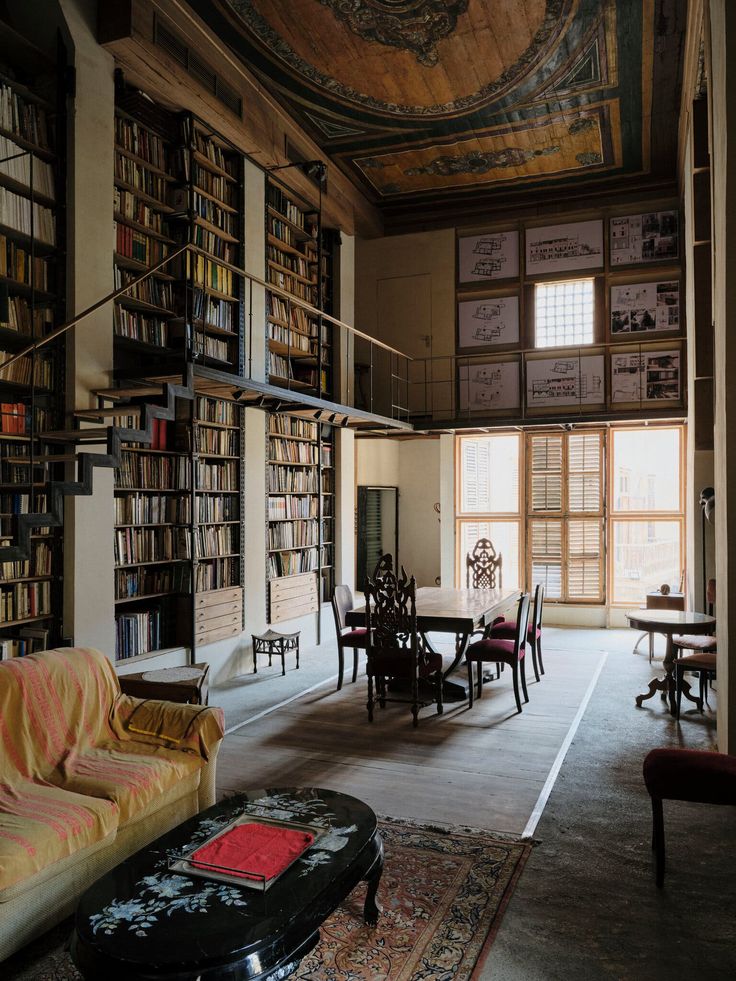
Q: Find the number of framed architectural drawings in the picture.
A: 8